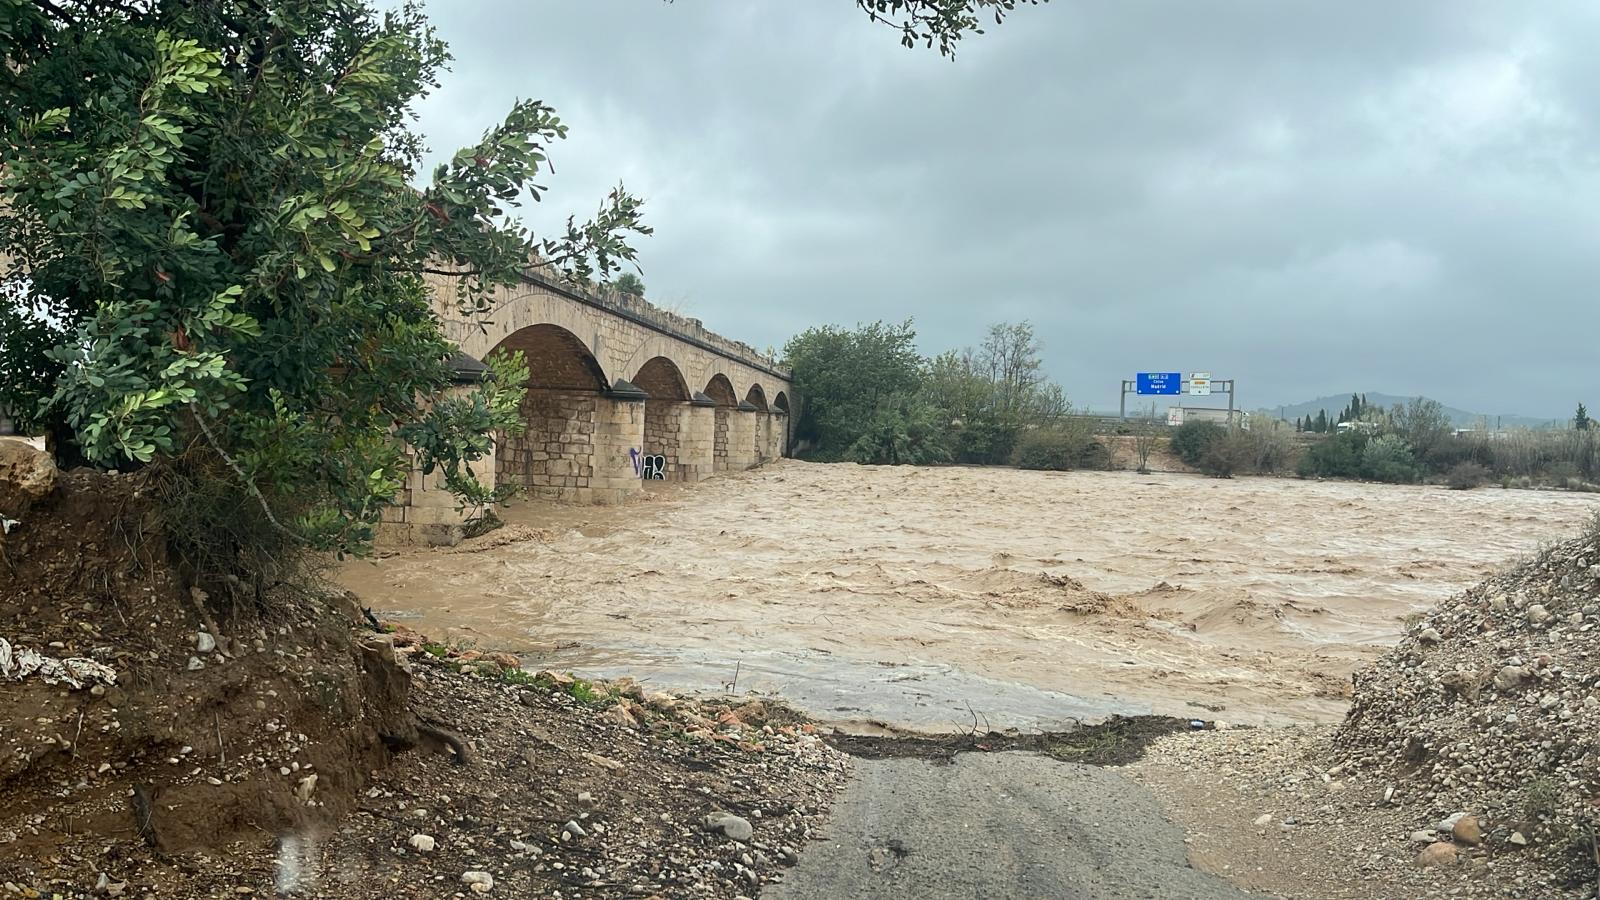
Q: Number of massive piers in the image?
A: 5